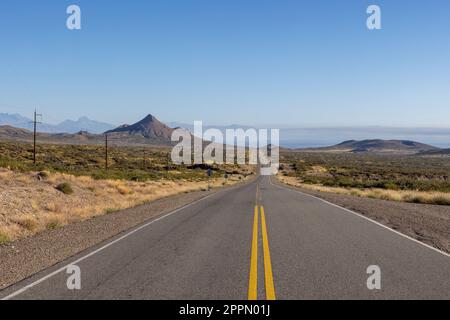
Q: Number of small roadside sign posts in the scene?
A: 2